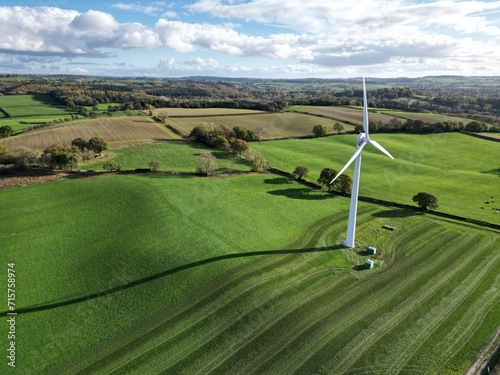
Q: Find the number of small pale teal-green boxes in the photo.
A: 2